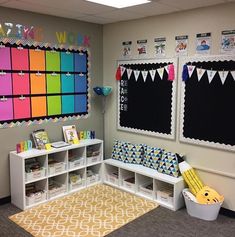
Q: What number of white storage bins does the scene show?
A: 12